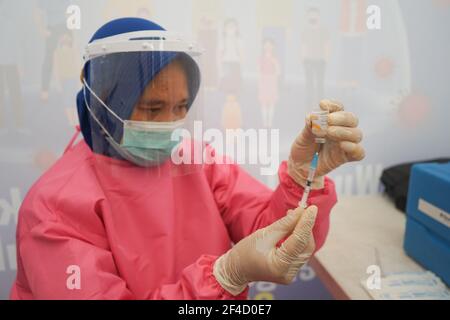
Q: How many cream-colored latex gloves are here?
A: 2